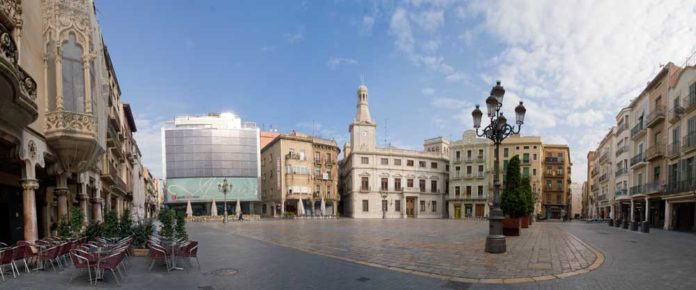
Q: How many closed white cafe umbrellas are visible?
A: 5